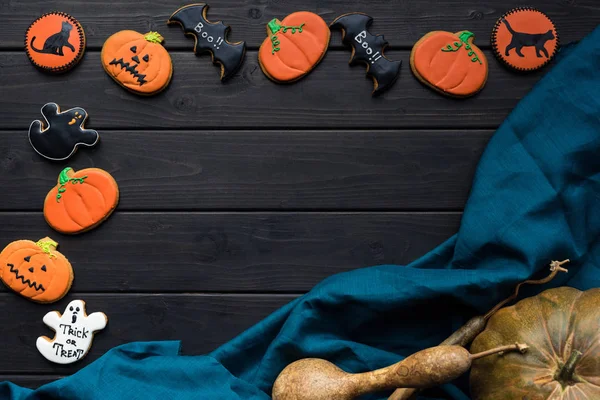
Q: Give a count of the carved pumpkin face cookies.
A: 2